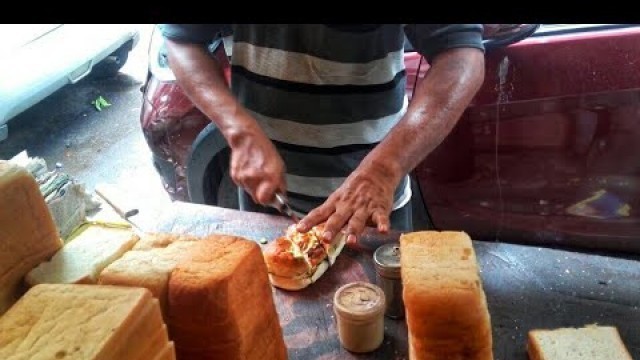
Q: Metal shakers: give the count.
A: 1